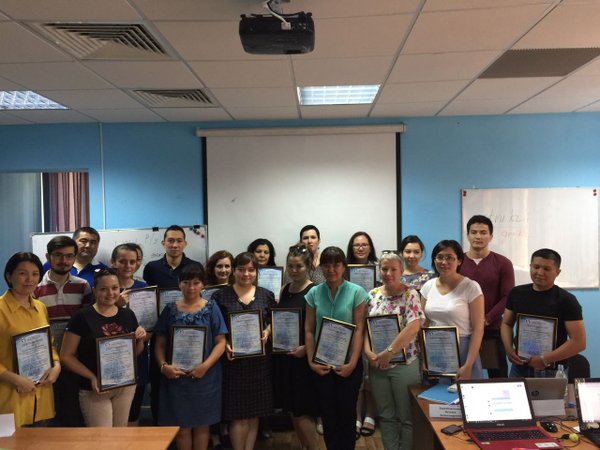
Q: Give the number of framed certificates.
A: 15